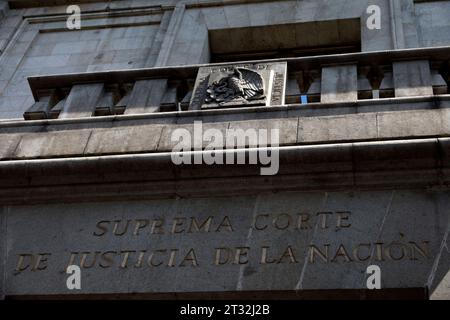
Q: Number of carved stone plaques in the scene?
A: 1